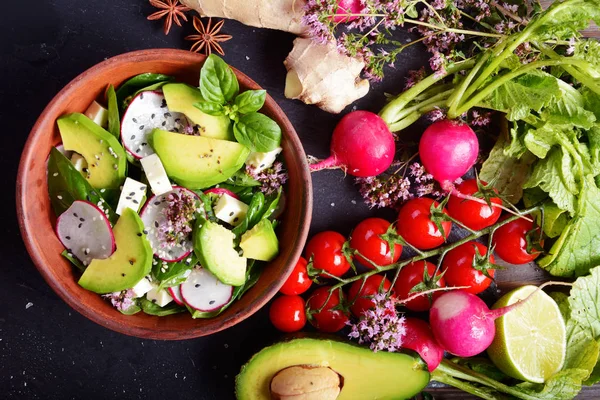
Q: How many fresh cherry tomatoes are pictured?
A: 11